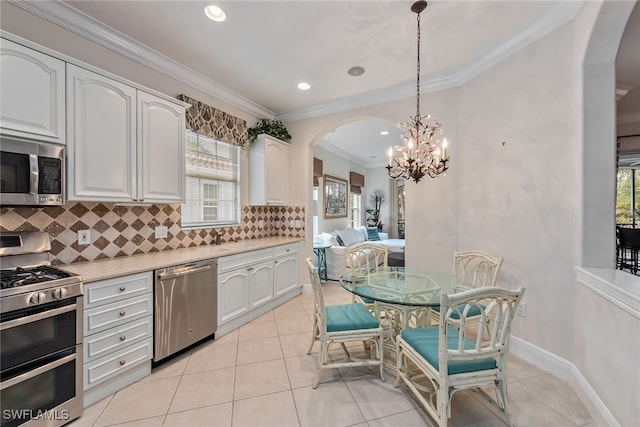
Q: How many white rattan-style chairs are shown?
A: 4